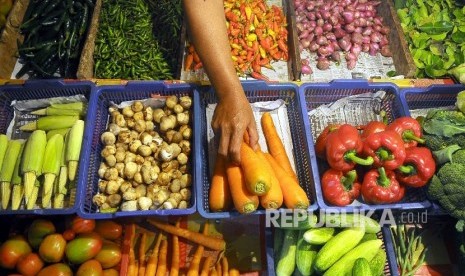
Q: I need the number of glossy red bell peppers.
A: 8